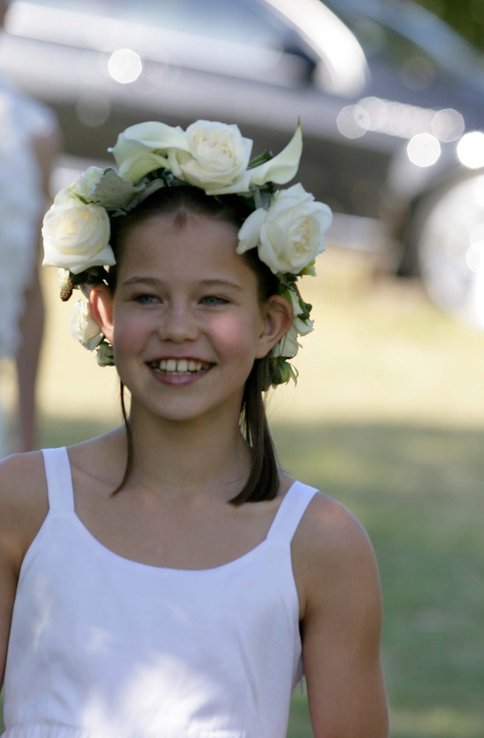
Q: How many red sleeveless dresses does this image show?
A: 0